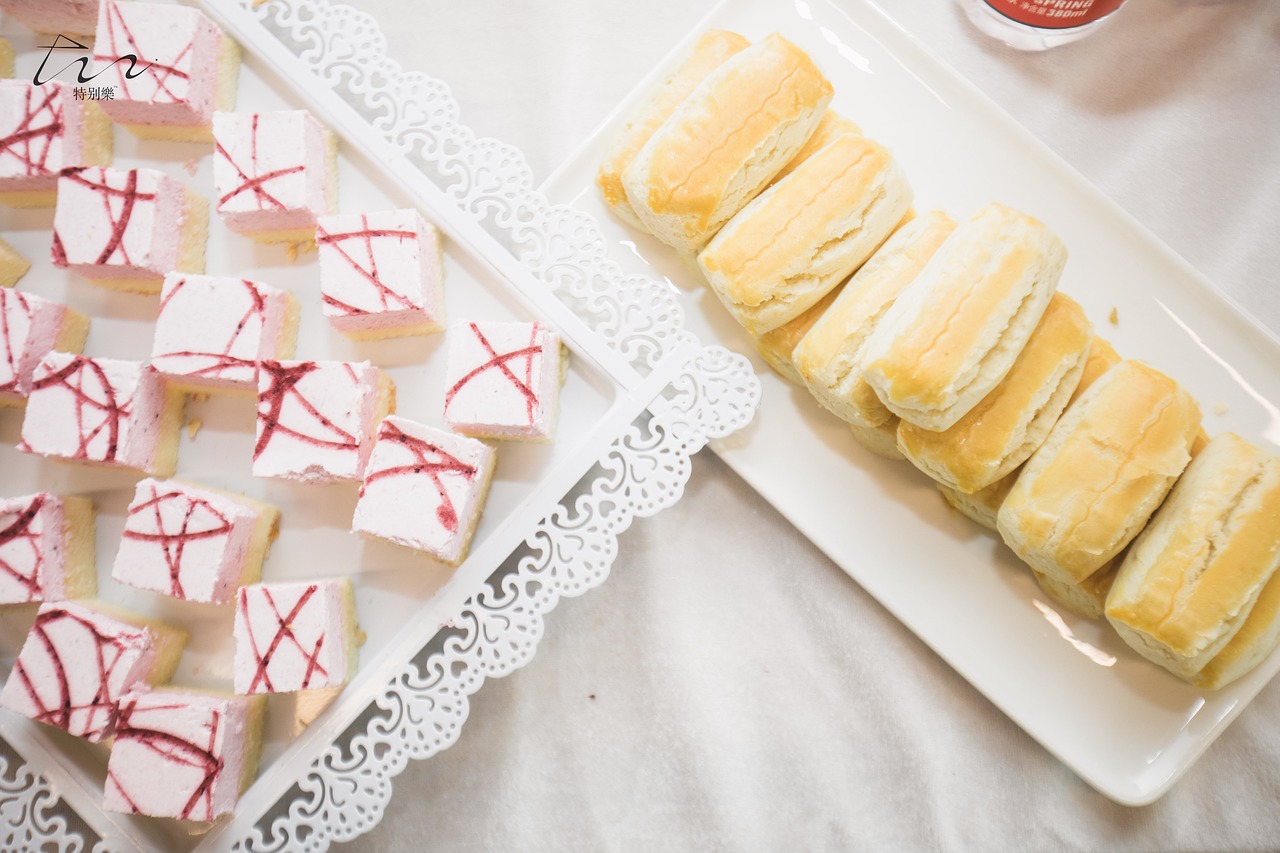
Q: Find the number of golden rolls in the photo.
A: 14